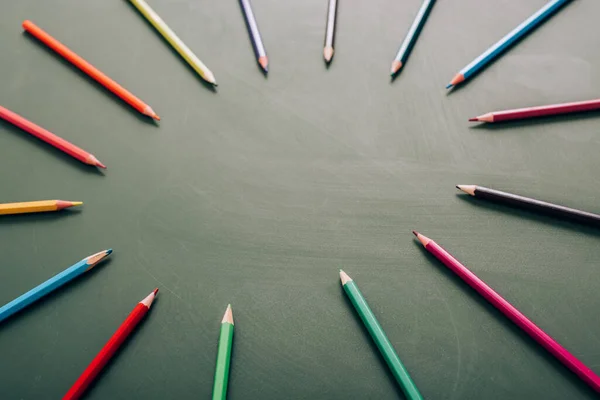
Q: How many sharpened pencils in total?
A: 15